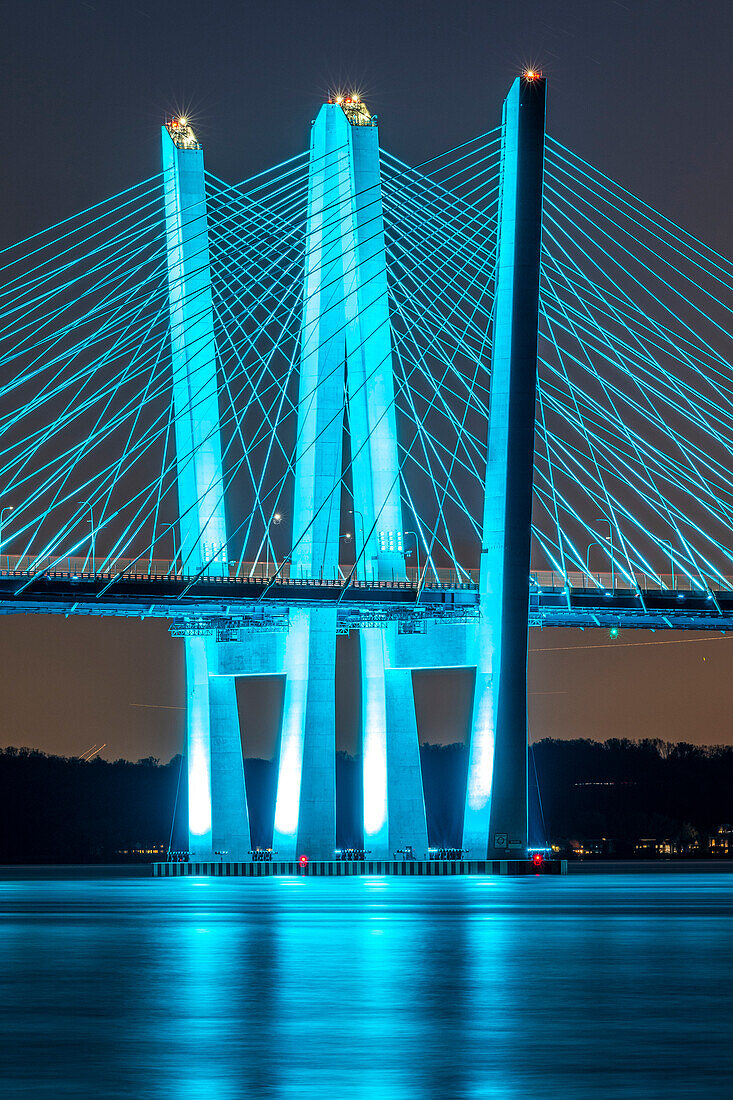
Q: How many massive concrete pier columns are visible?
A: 4